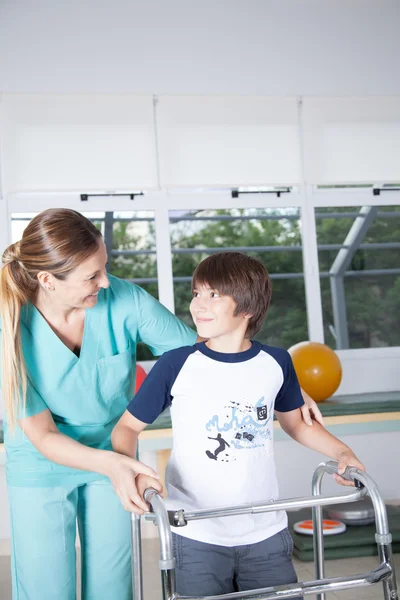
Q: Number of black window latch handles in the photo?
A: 3